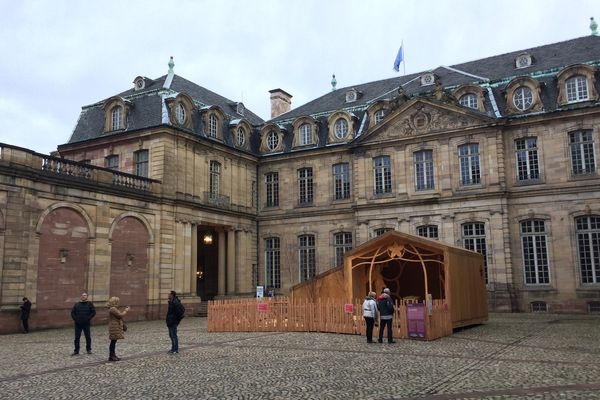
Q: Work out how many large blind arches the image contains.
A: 2